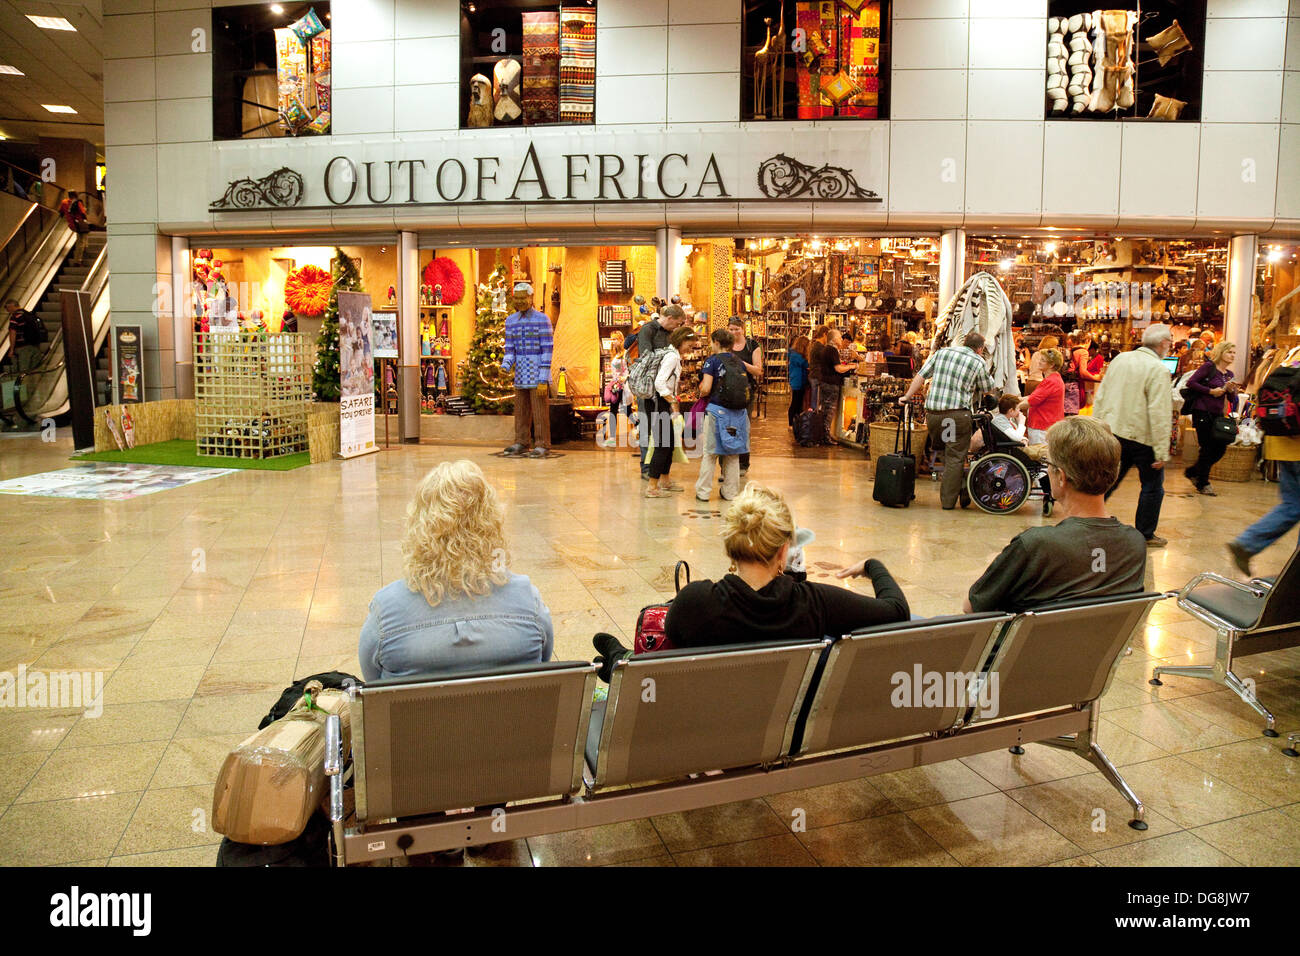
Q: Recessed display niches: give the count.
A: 4